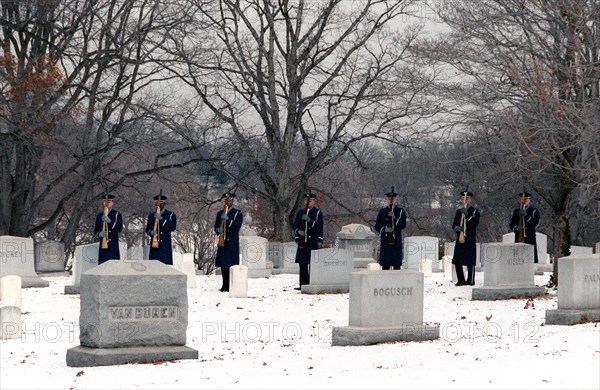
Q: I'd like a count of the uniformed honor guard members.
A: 7